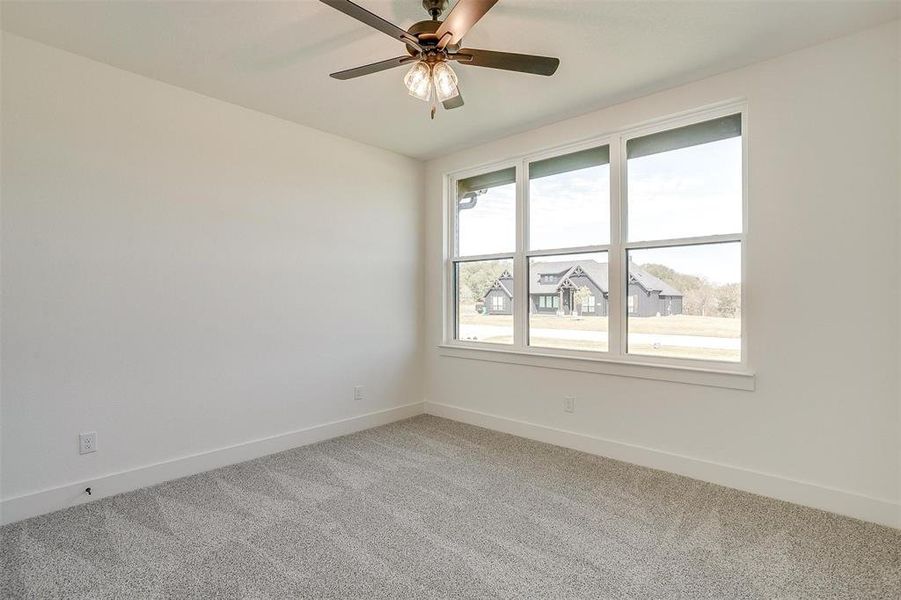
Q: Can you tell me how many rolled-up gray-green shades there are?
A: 3